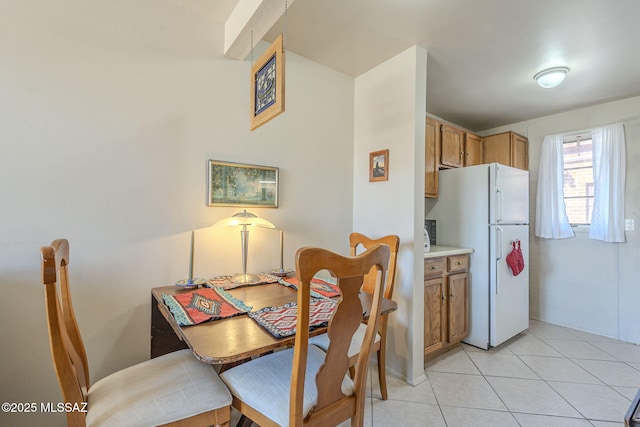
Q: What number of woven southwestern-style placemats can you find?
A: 4